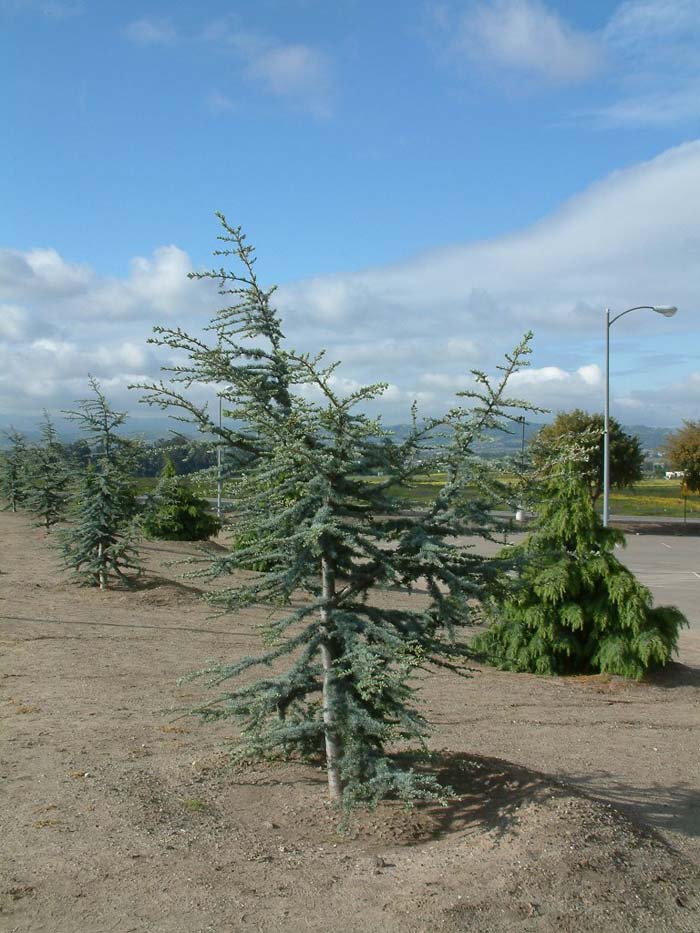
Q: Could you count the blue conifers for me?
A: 4